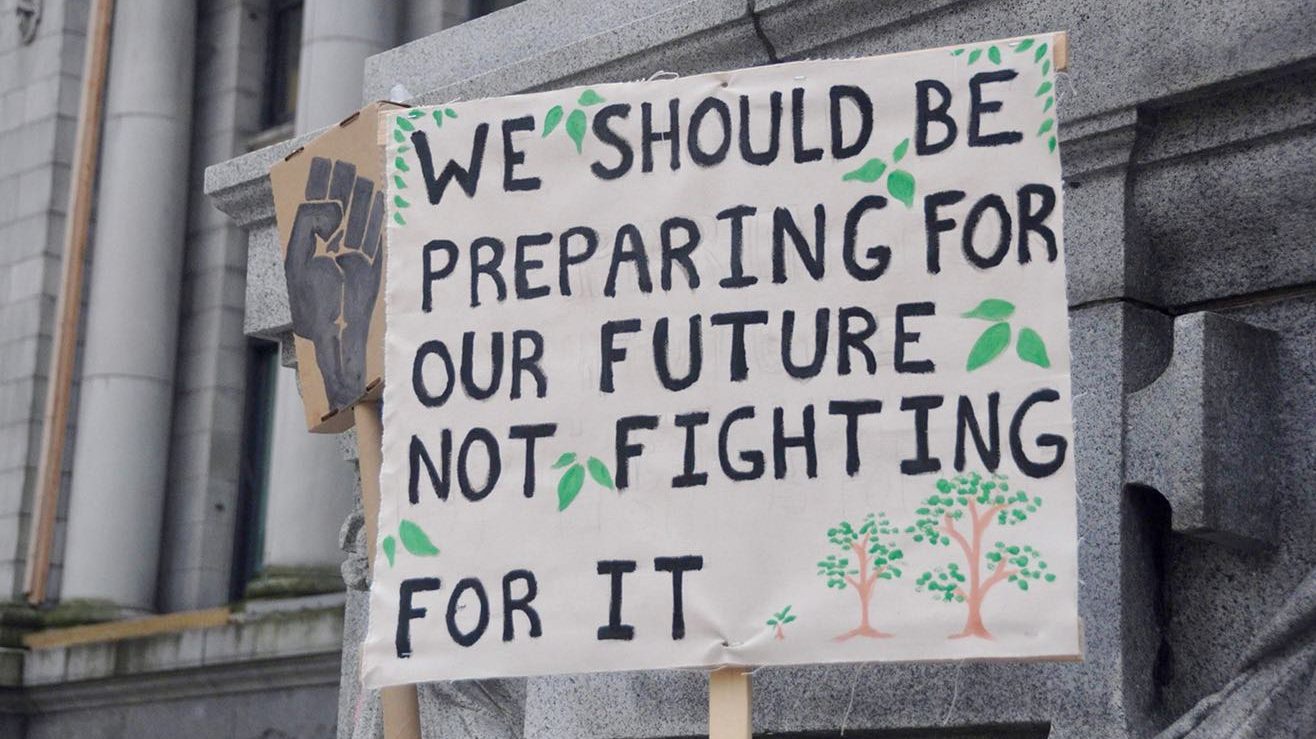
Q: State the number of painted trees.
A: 3